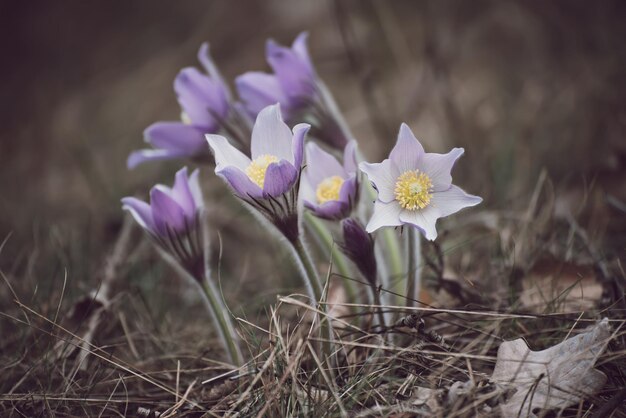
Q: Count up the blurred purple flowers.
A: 2